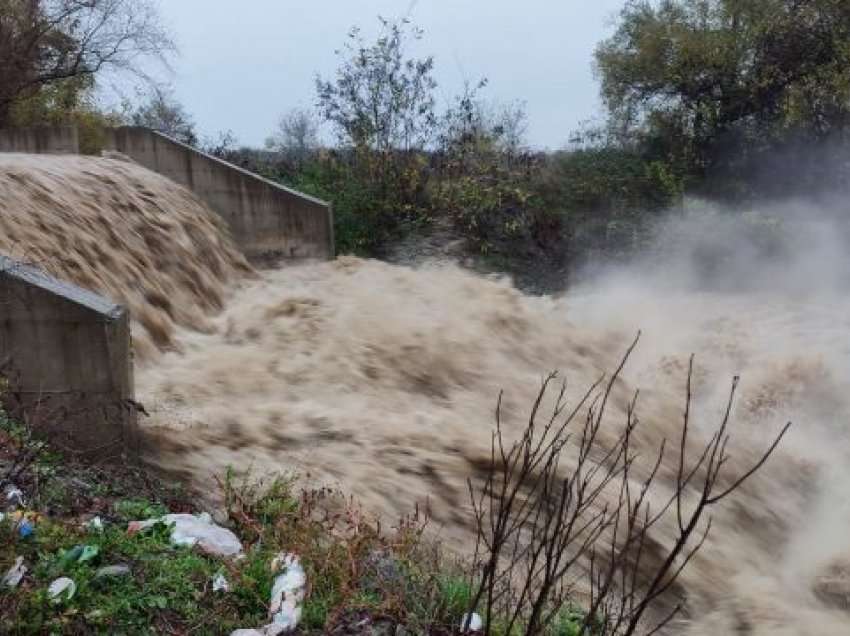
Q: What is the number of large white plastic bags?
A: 2